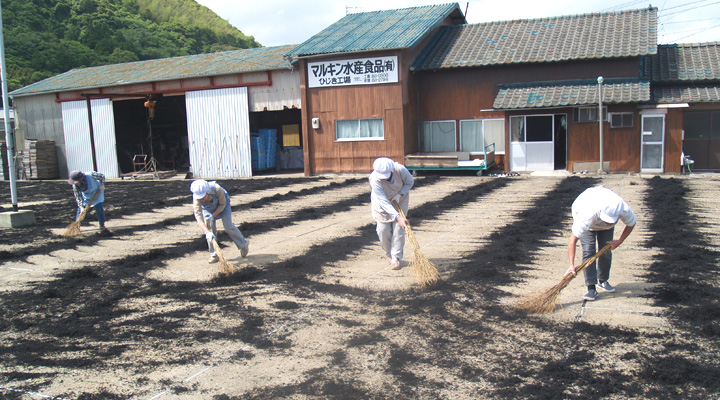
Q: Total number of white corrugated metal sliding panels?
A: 3